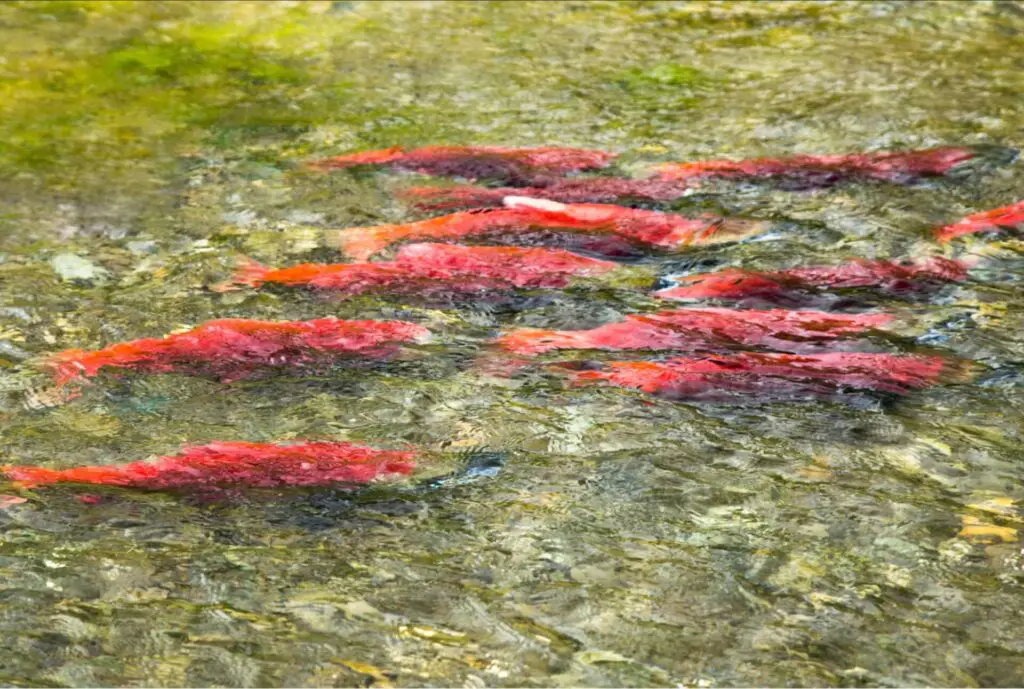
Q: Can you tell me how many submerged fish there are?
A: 11